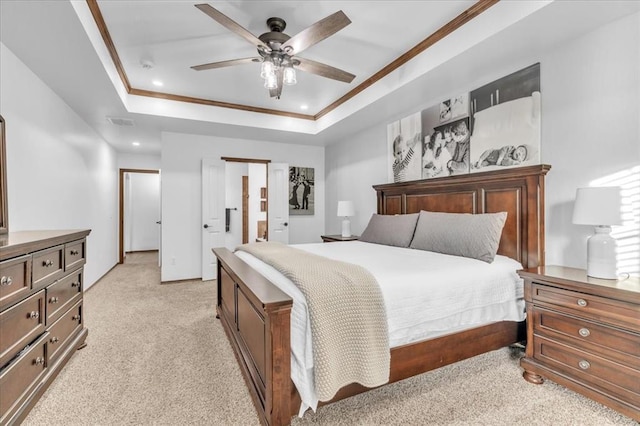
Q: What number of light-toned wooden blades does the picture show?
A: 5